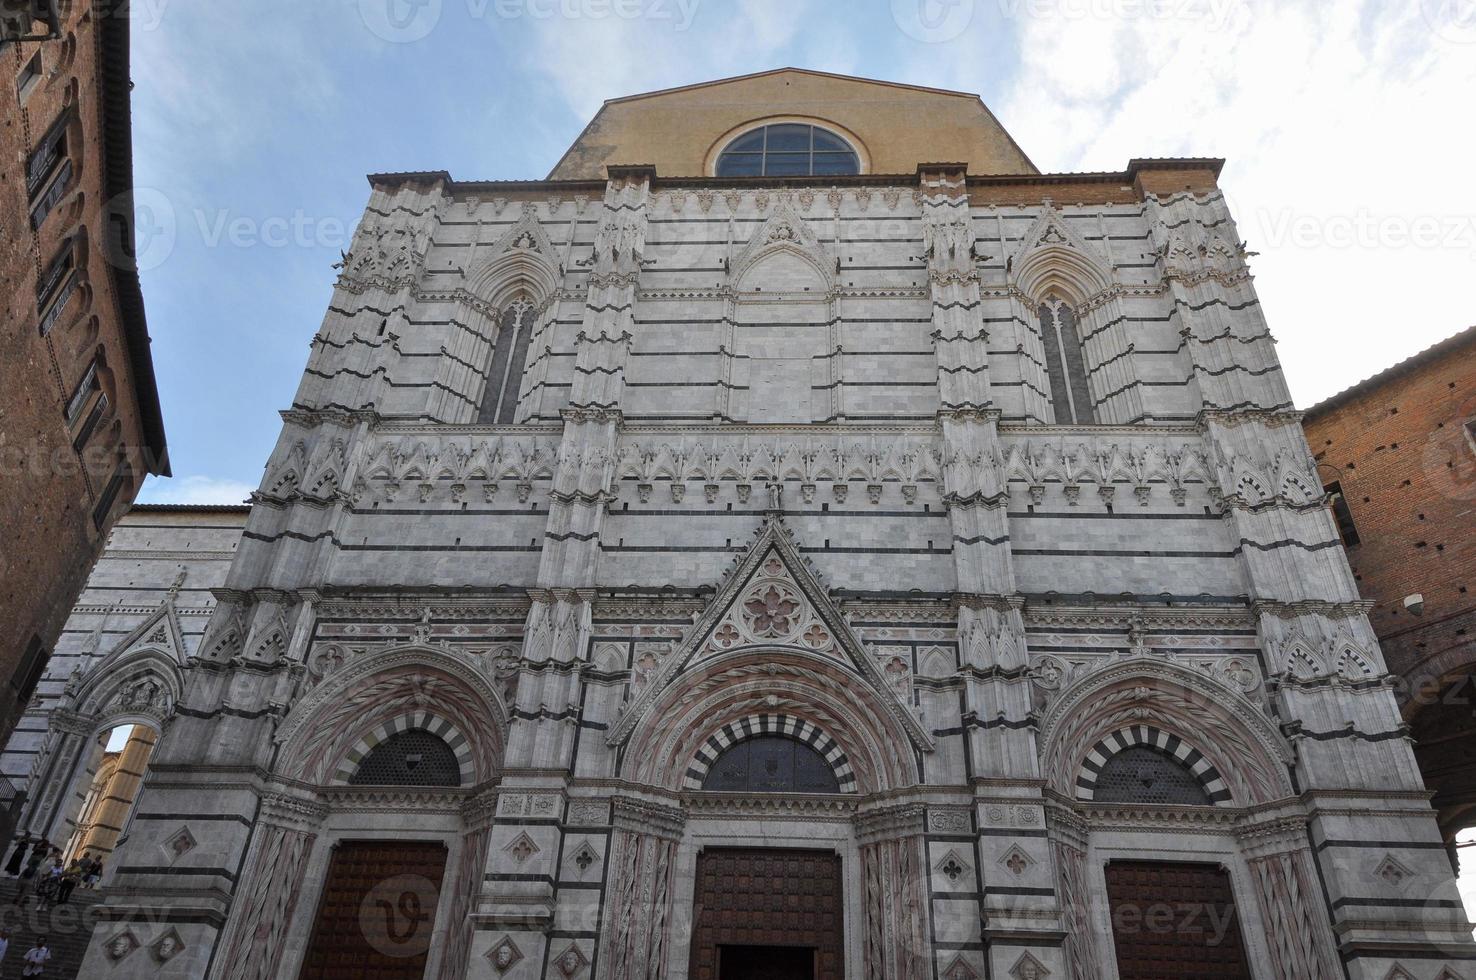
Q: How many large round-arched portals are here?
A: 3